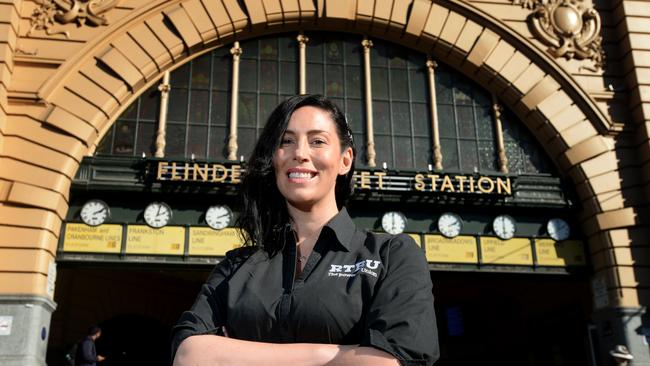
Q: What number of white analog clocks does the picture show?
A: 7